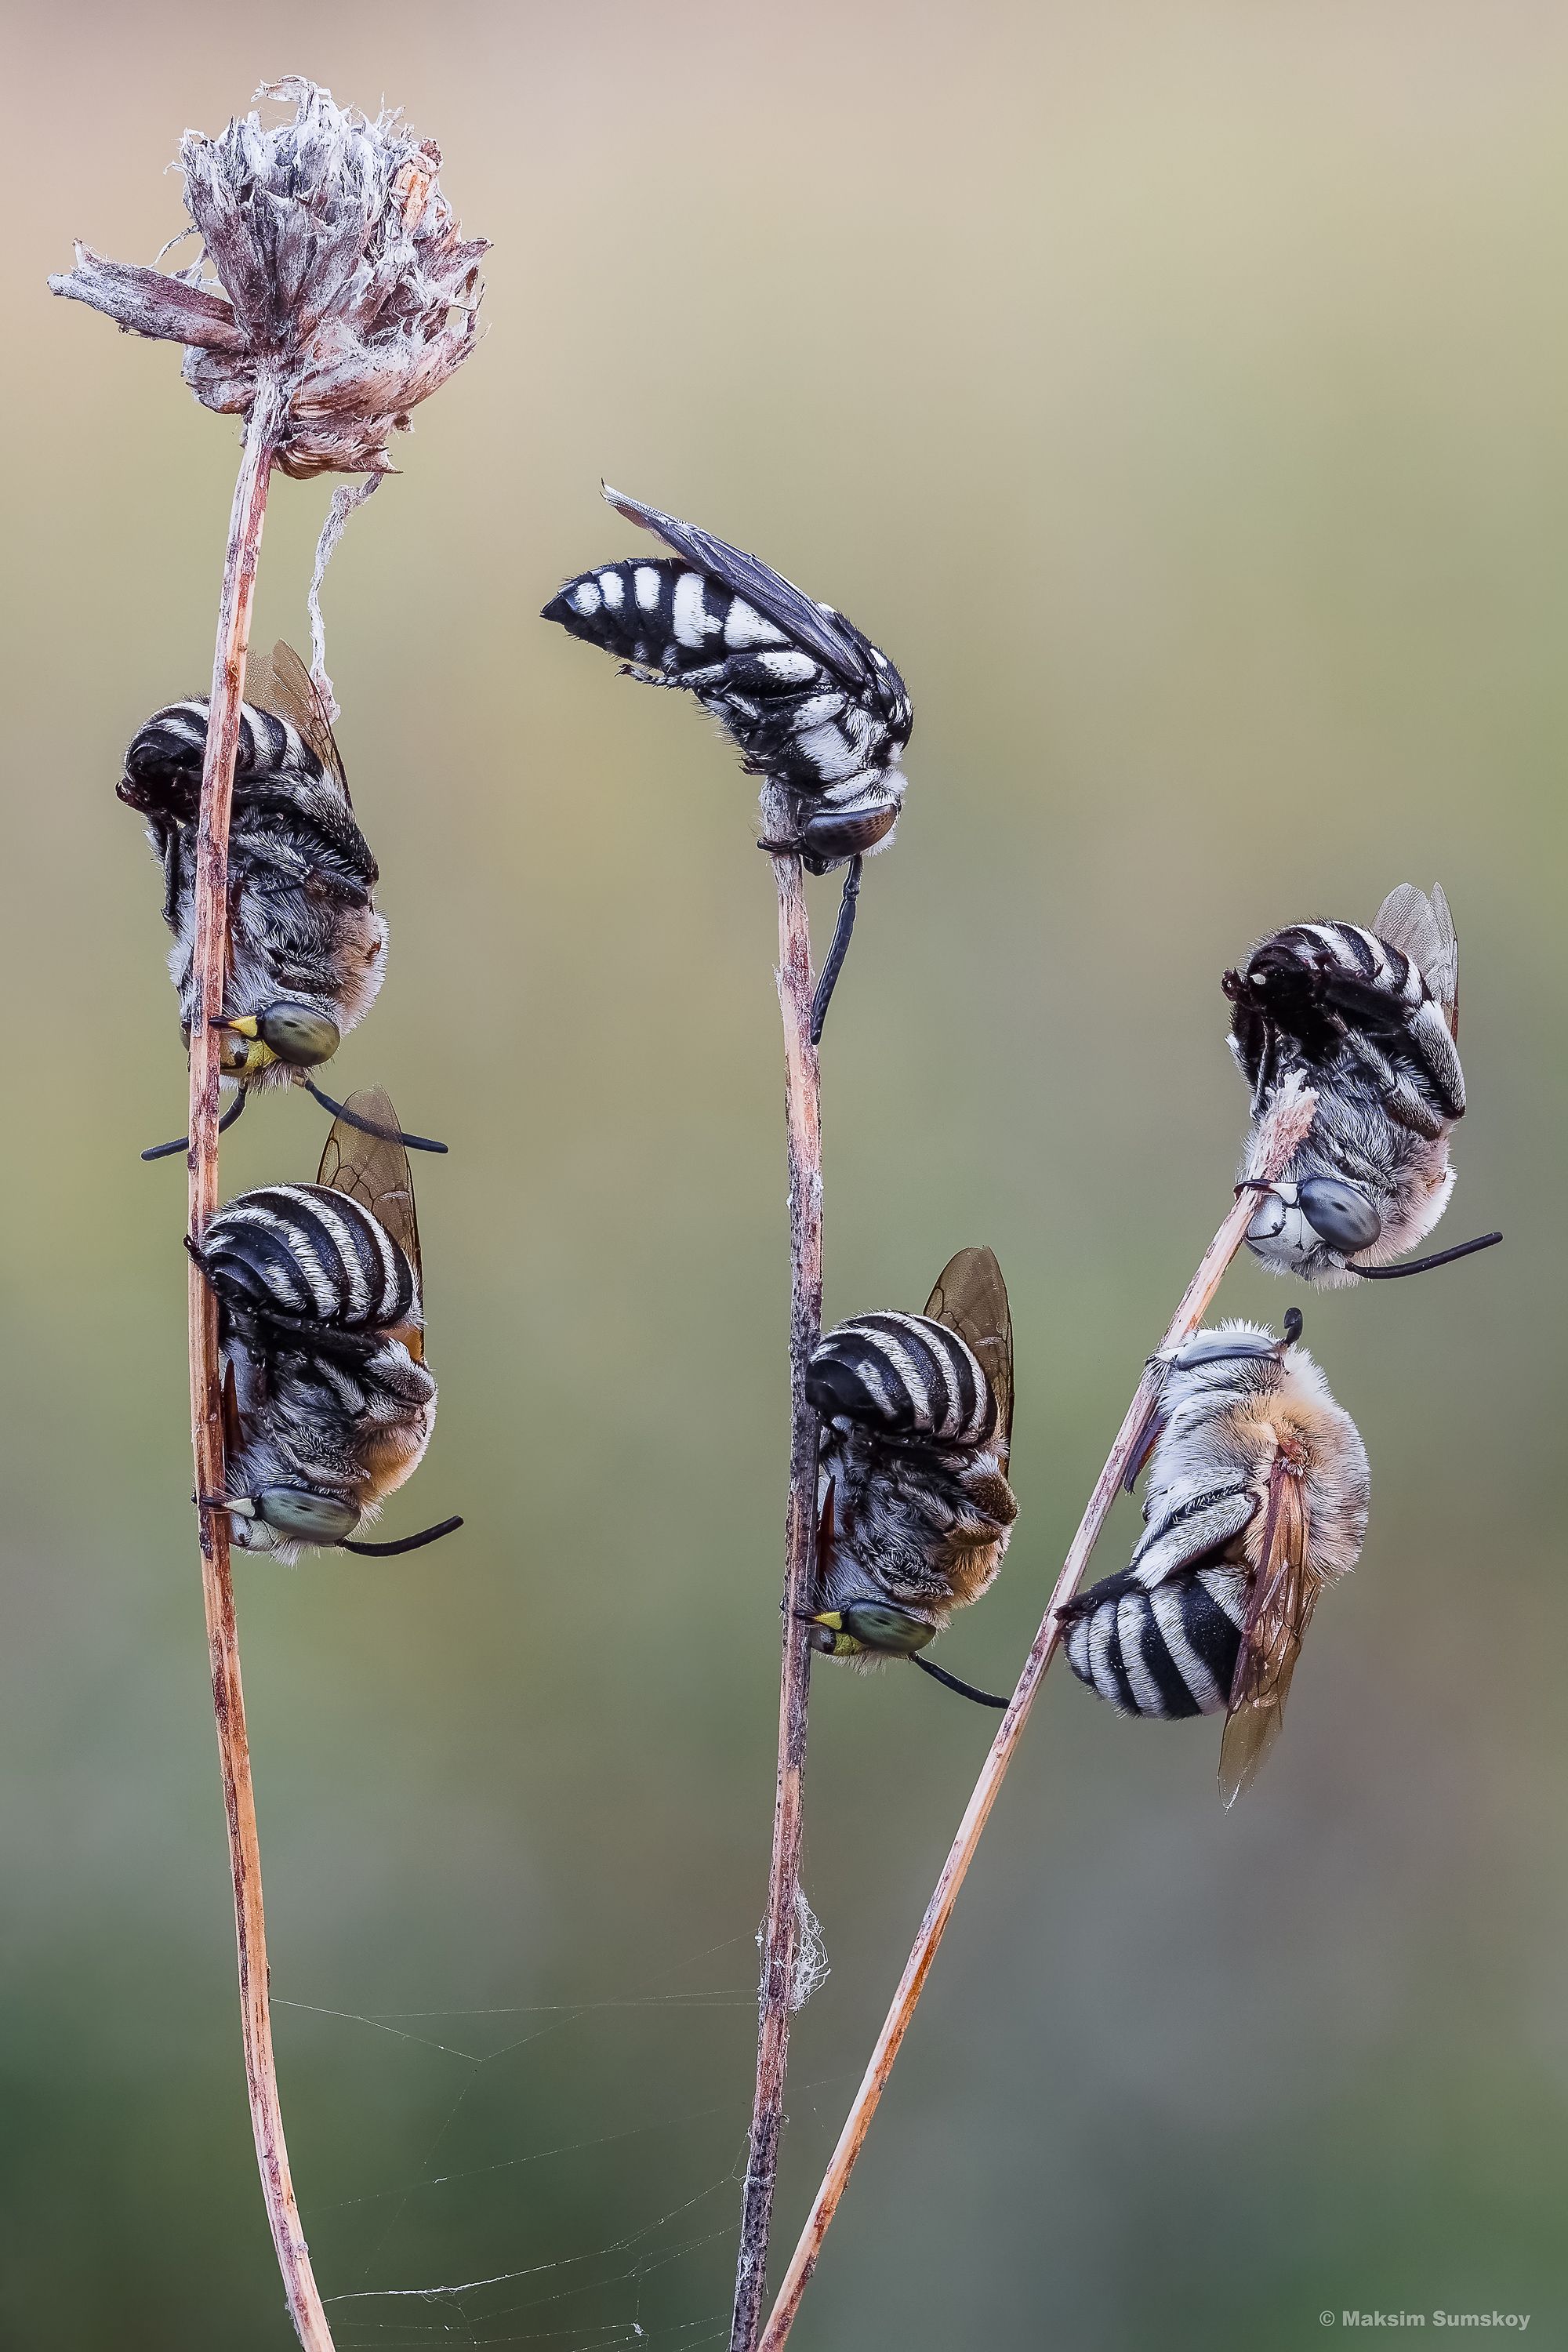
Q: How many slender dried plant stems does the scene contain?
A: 3